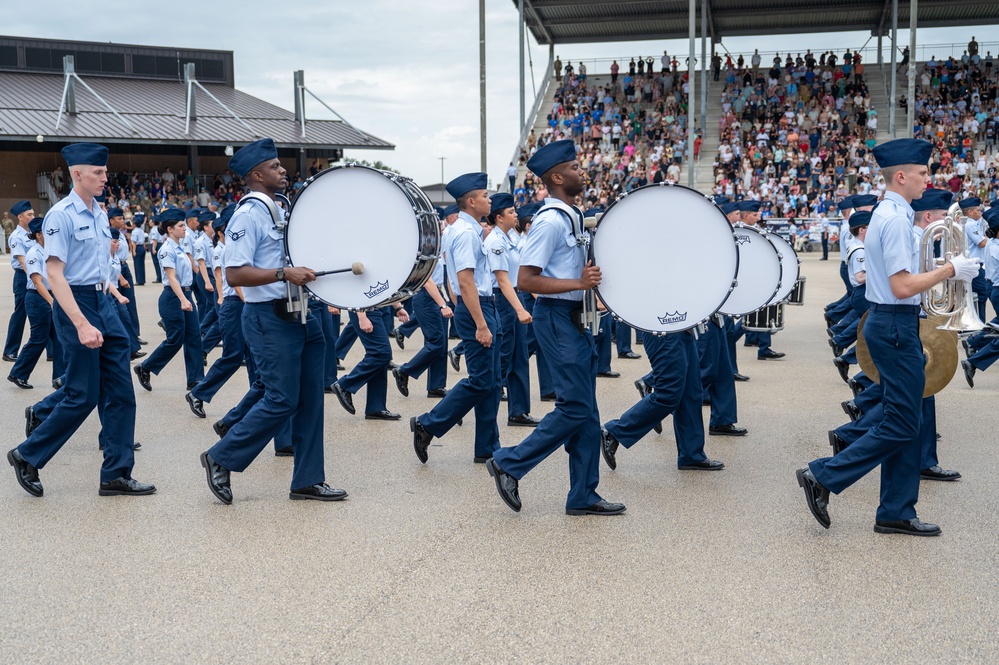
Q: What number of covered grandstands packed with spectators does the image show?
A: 2